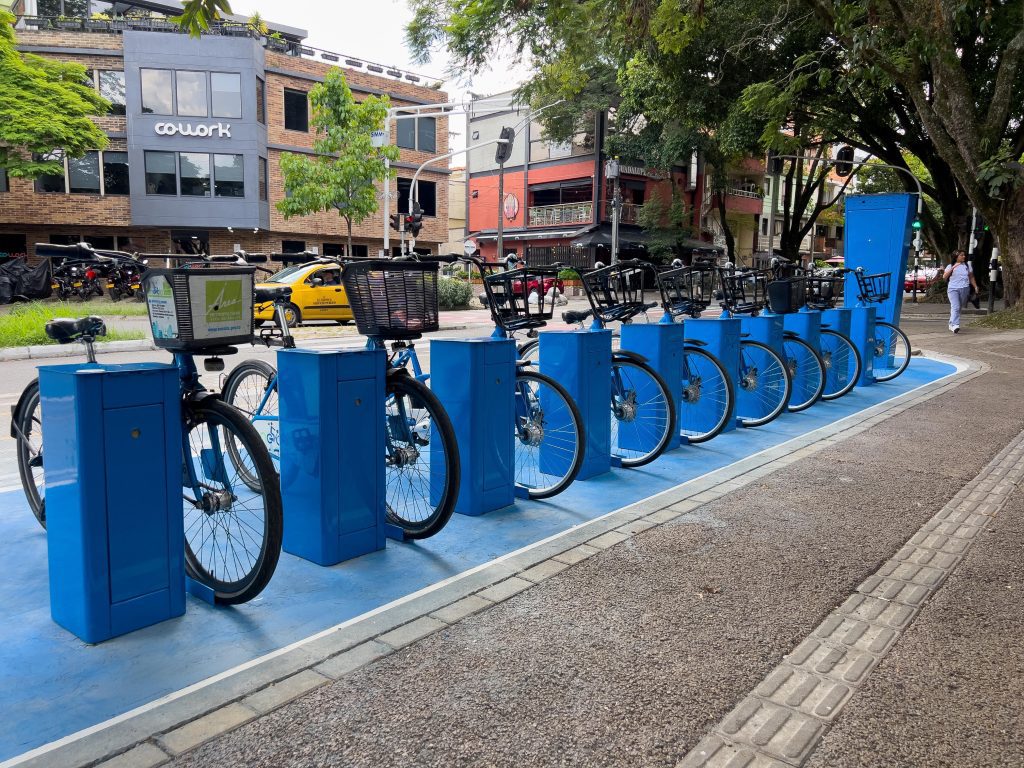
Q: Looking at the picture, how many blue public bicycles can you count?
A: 9